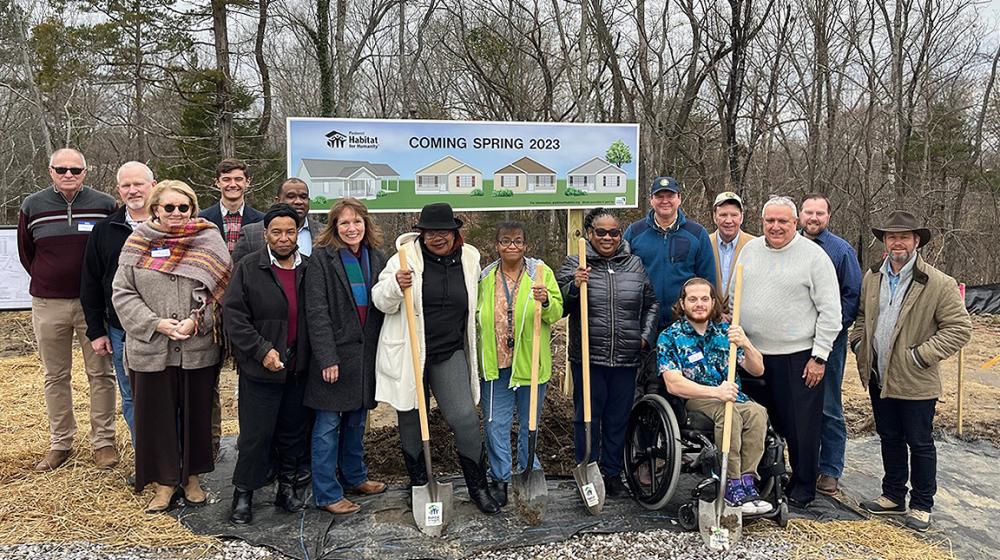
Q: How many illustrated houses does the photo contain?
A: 4